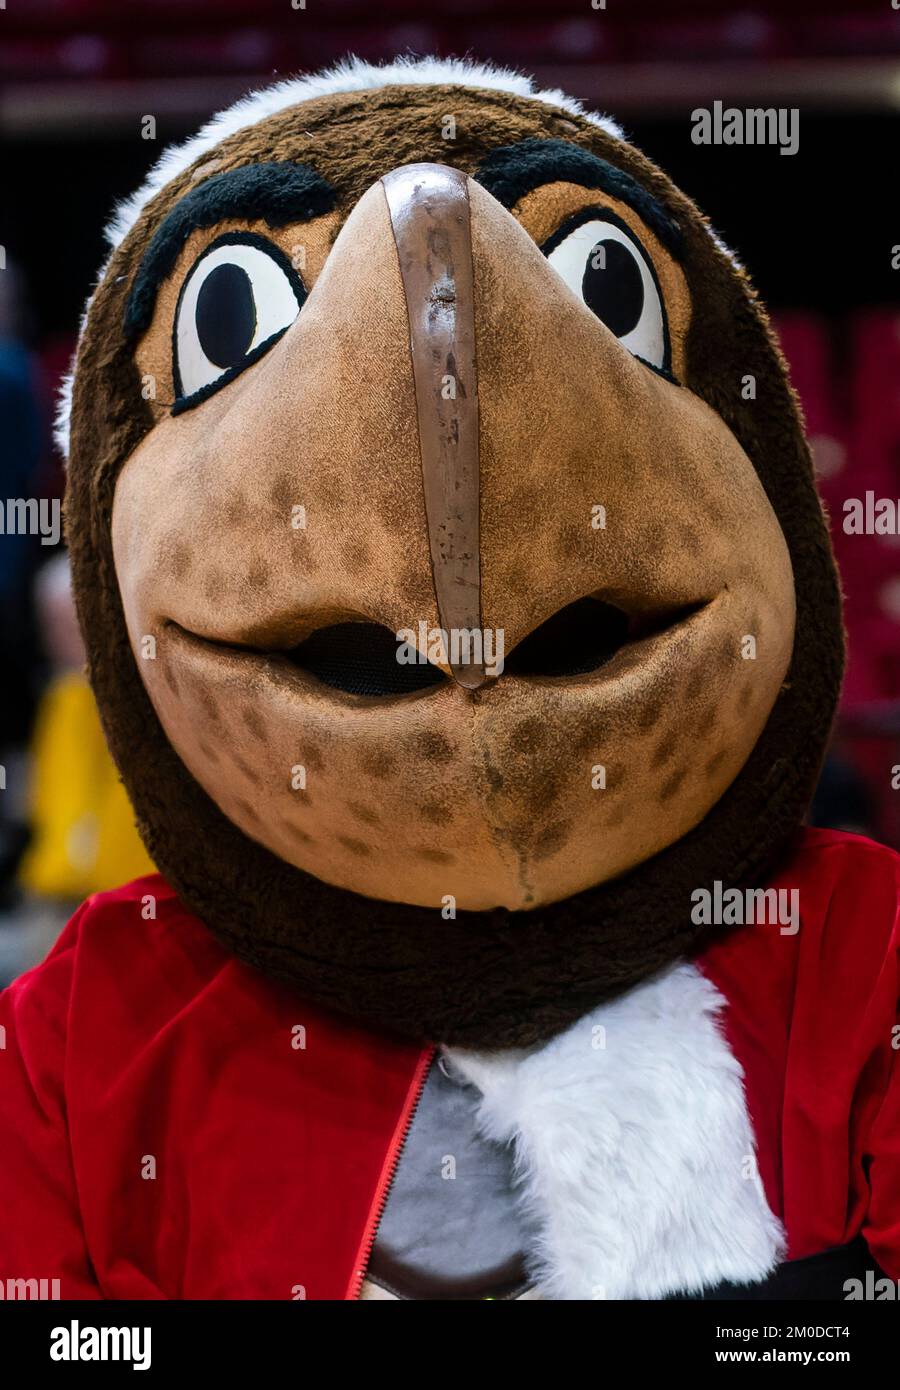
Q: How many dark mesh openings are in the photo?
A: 2